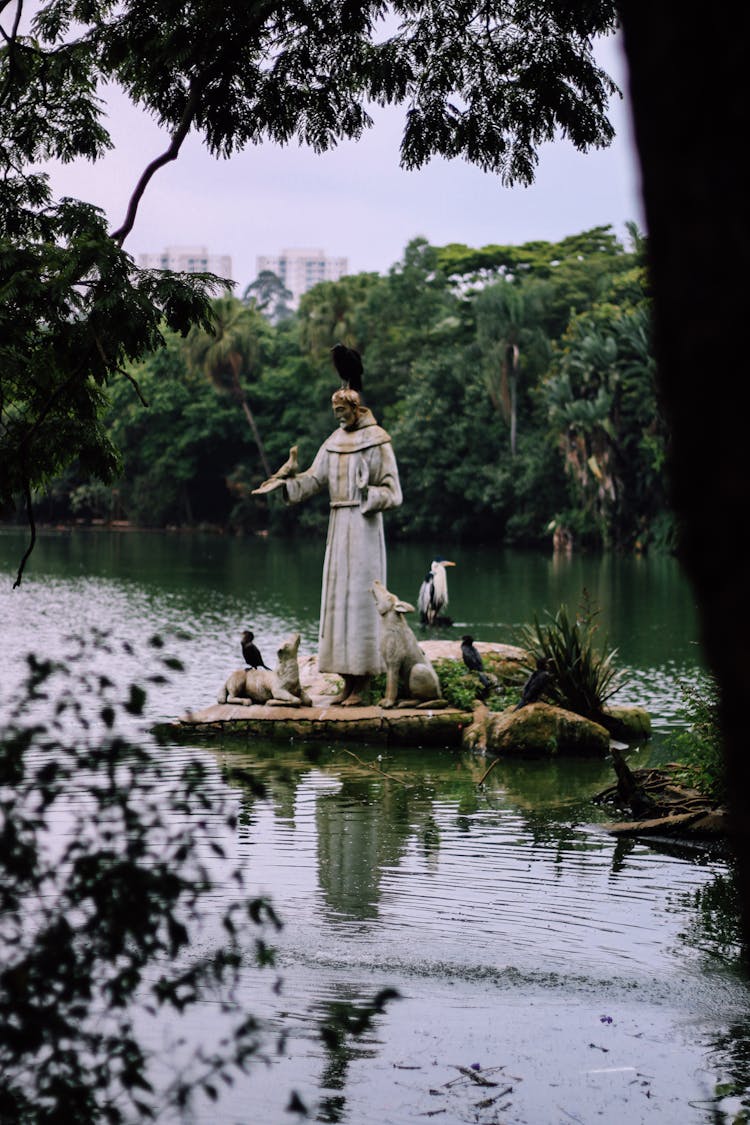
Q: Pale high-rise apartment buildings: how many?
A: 2